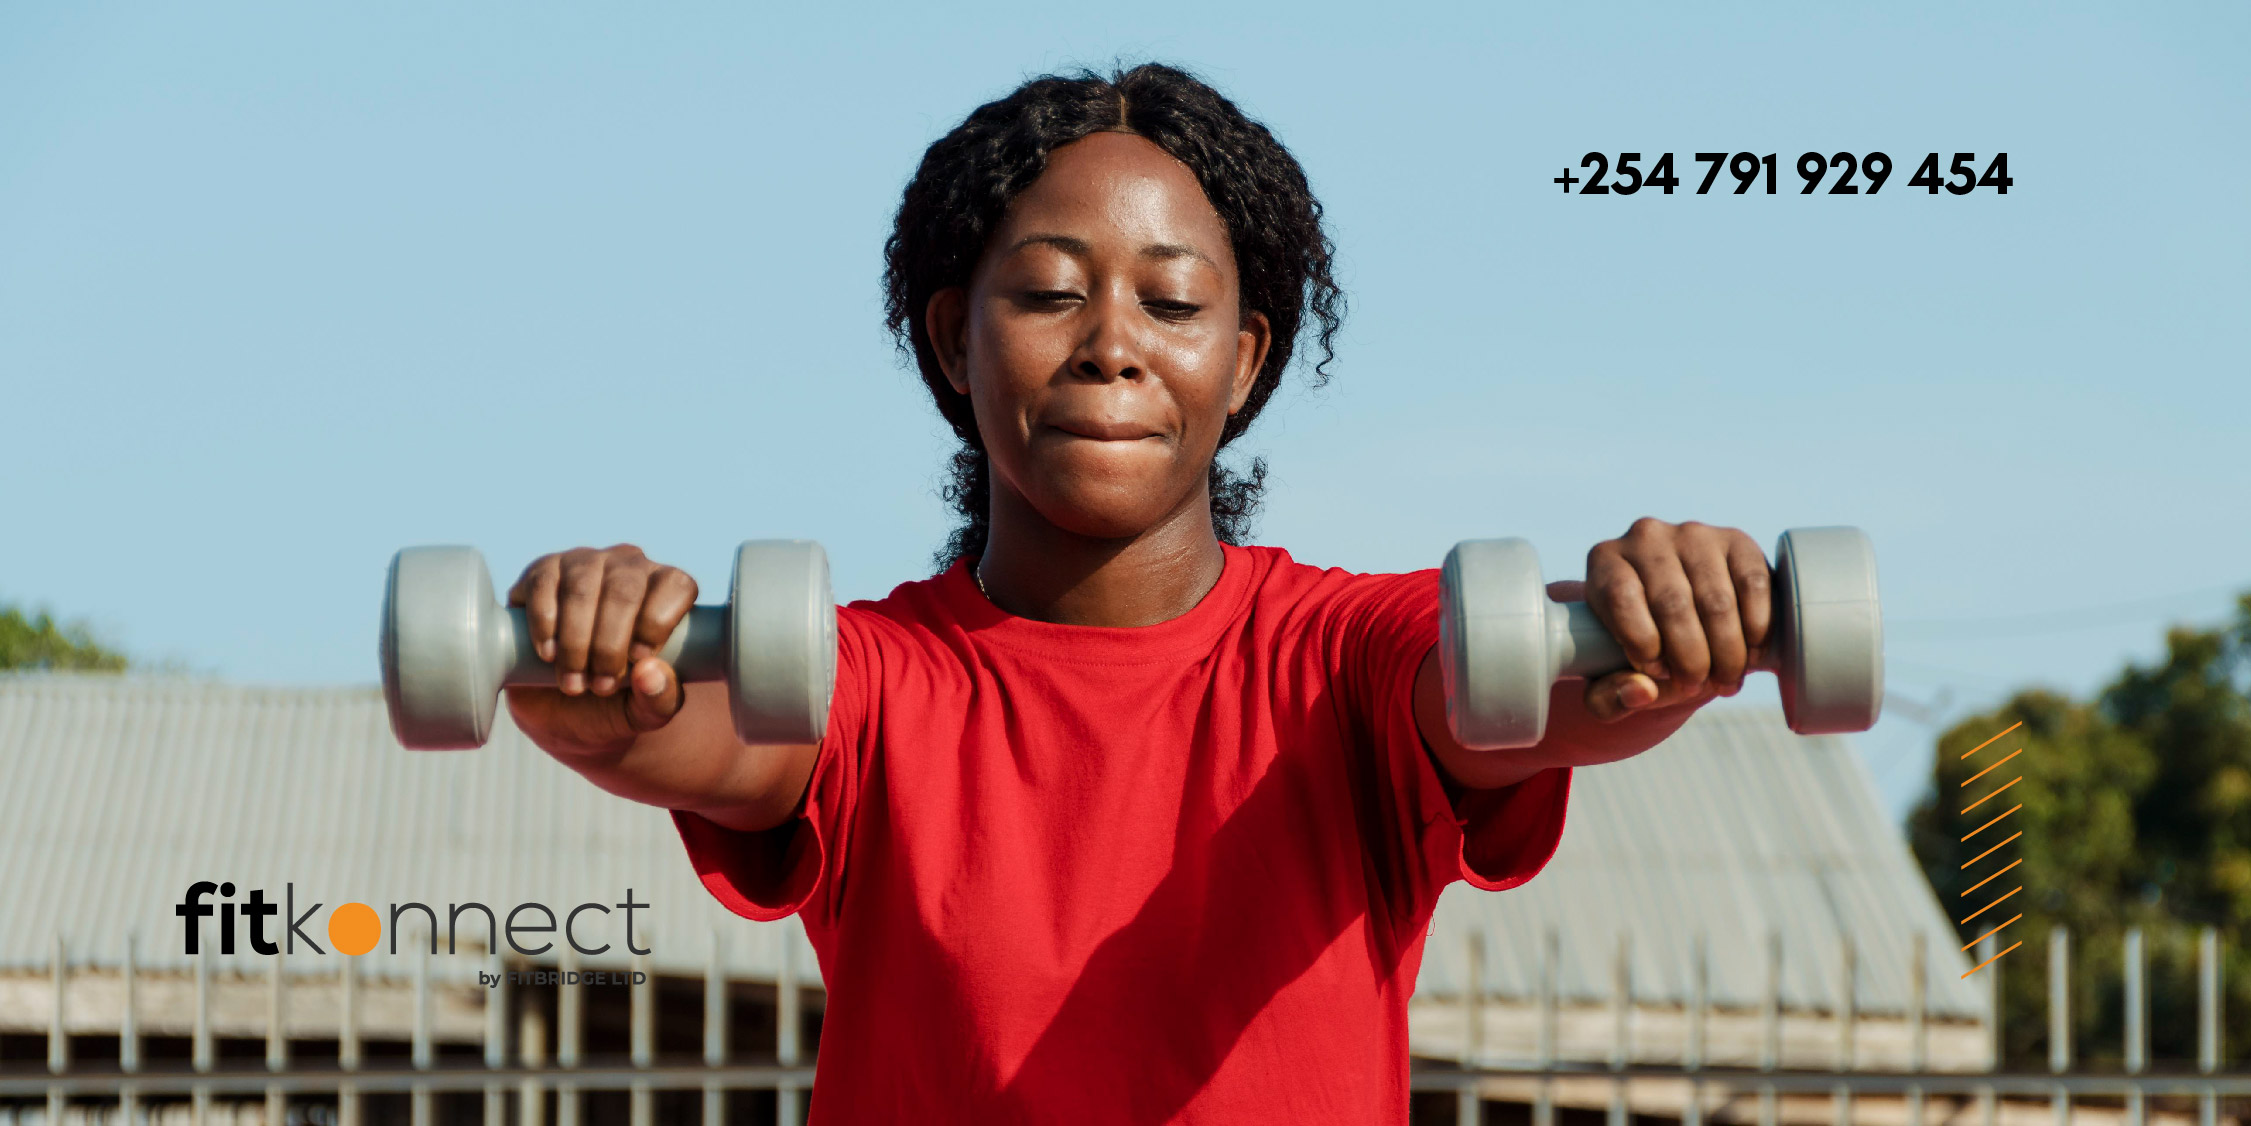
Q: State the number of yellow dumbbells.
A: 0